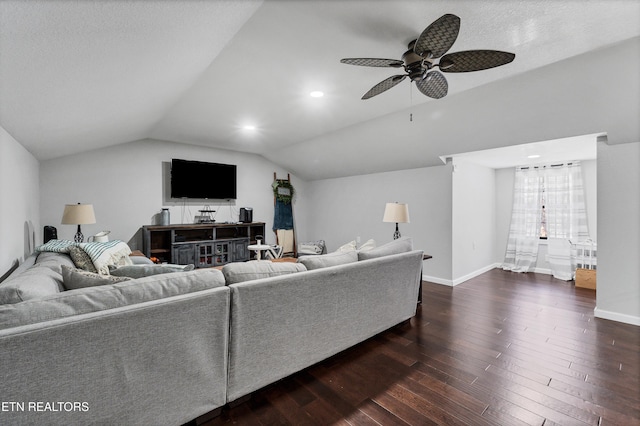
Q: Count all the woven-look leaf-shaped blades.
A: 5